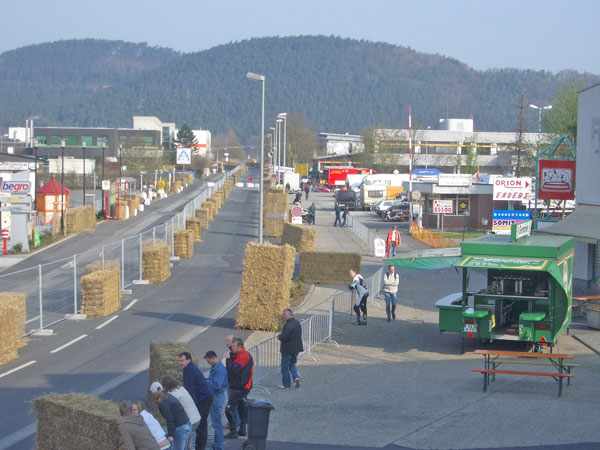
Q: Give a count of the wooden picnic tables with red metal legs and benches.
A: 1